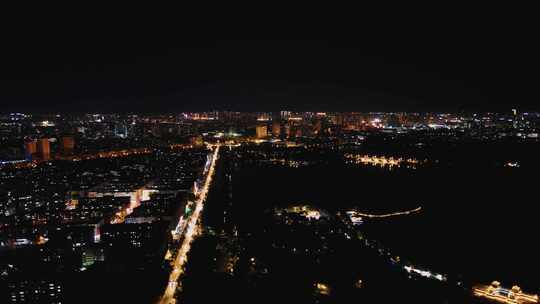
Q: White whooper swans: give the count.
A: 0